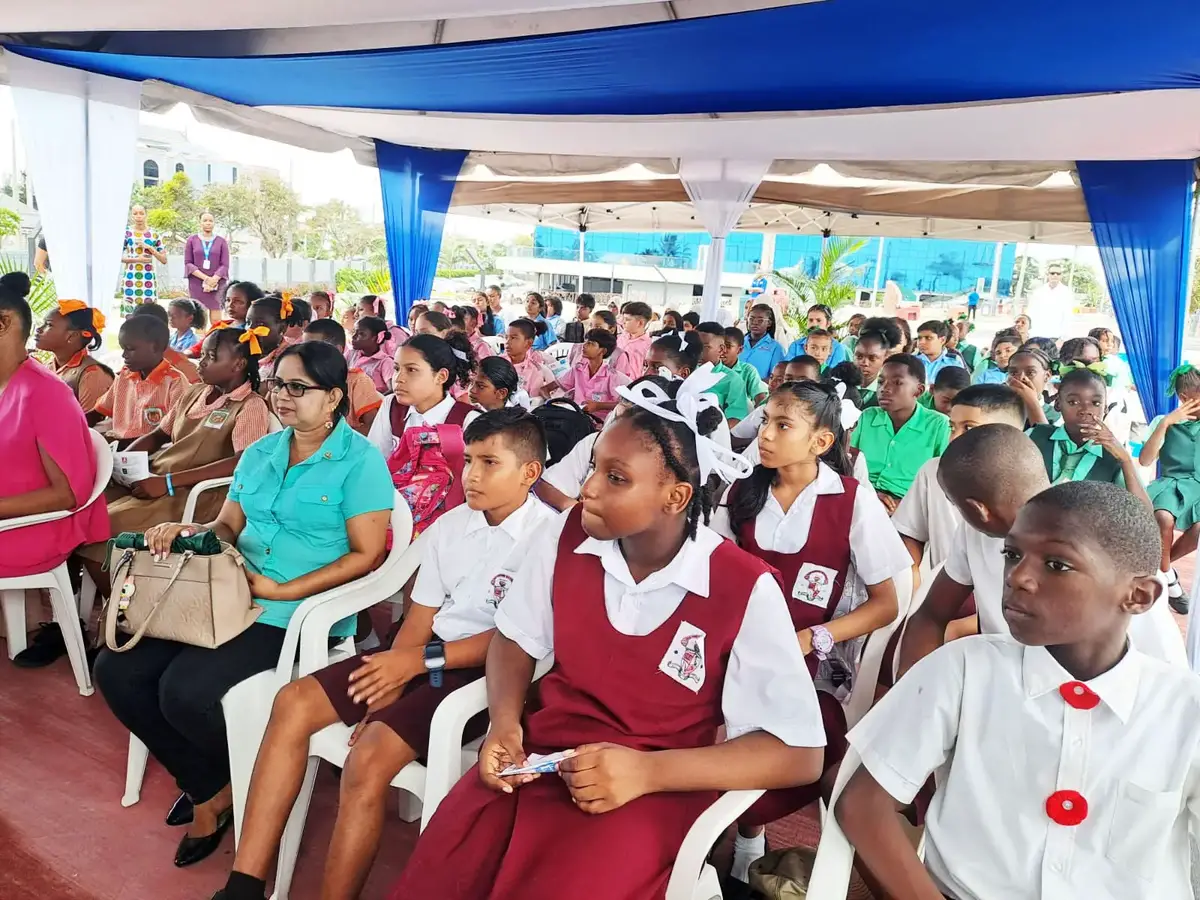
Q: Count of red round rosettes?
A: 2